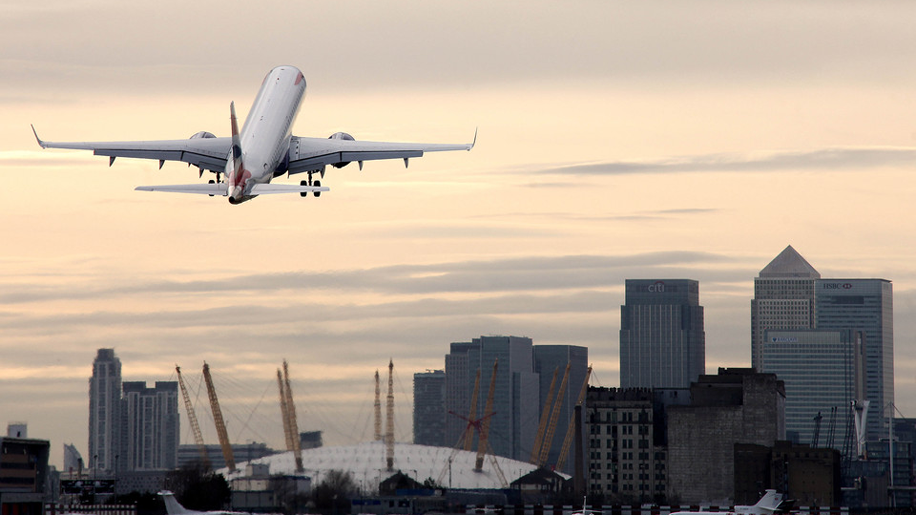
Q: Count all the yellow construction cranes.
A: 11